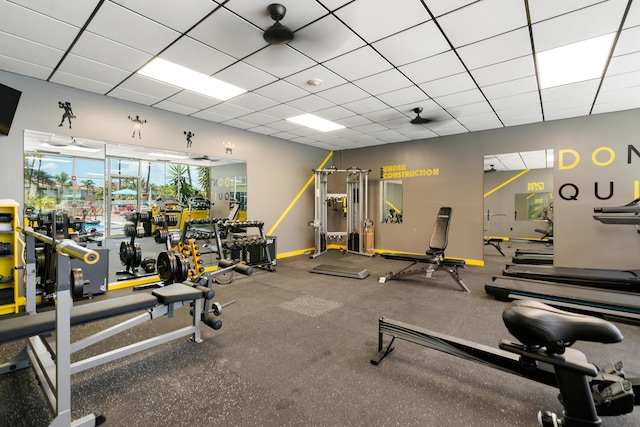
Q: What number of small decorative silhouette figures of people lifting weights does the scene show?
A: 4